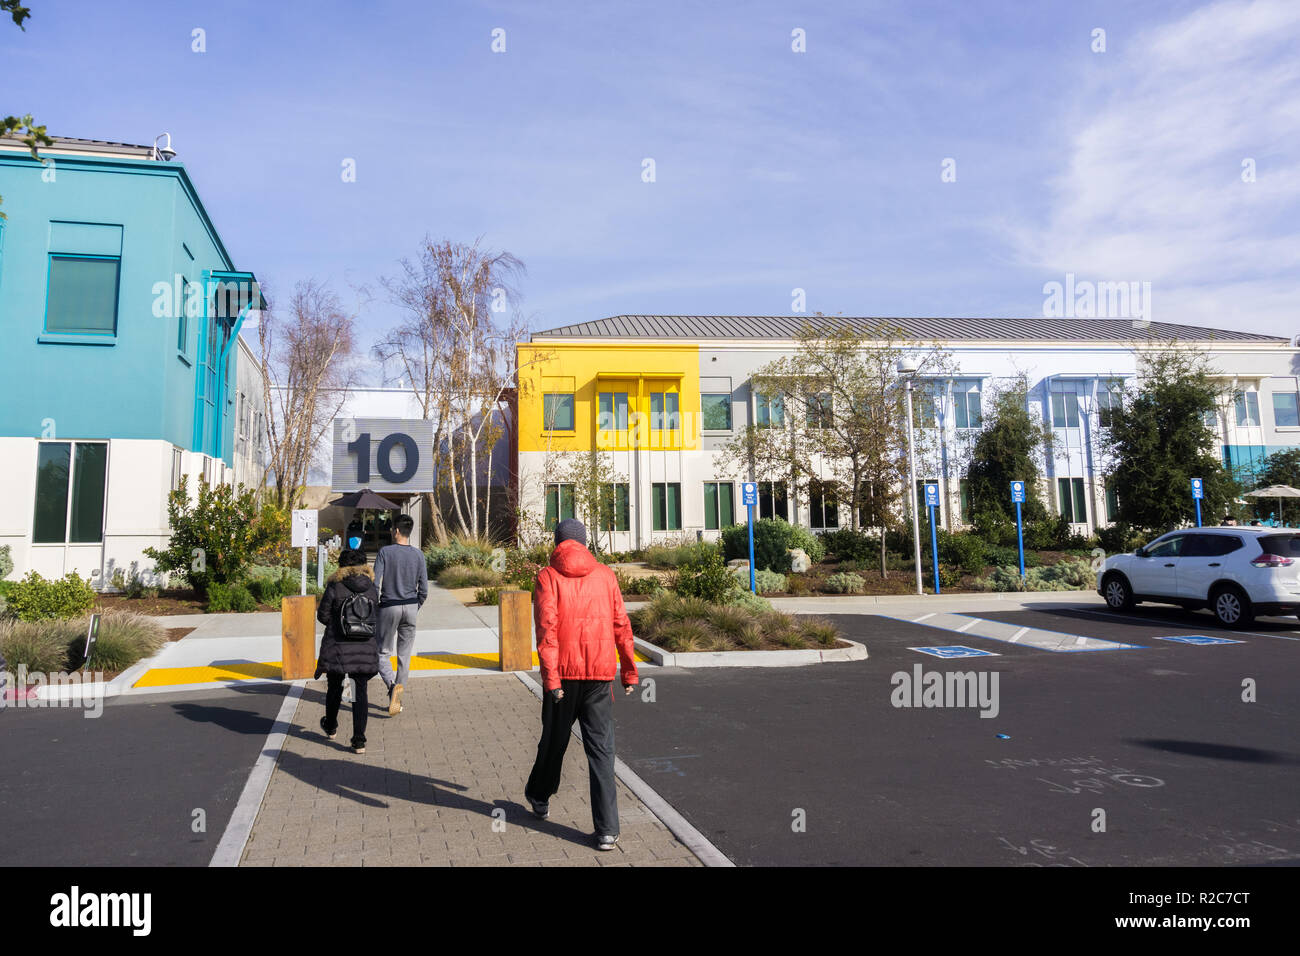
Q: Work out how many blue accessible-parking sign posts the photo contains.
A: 4